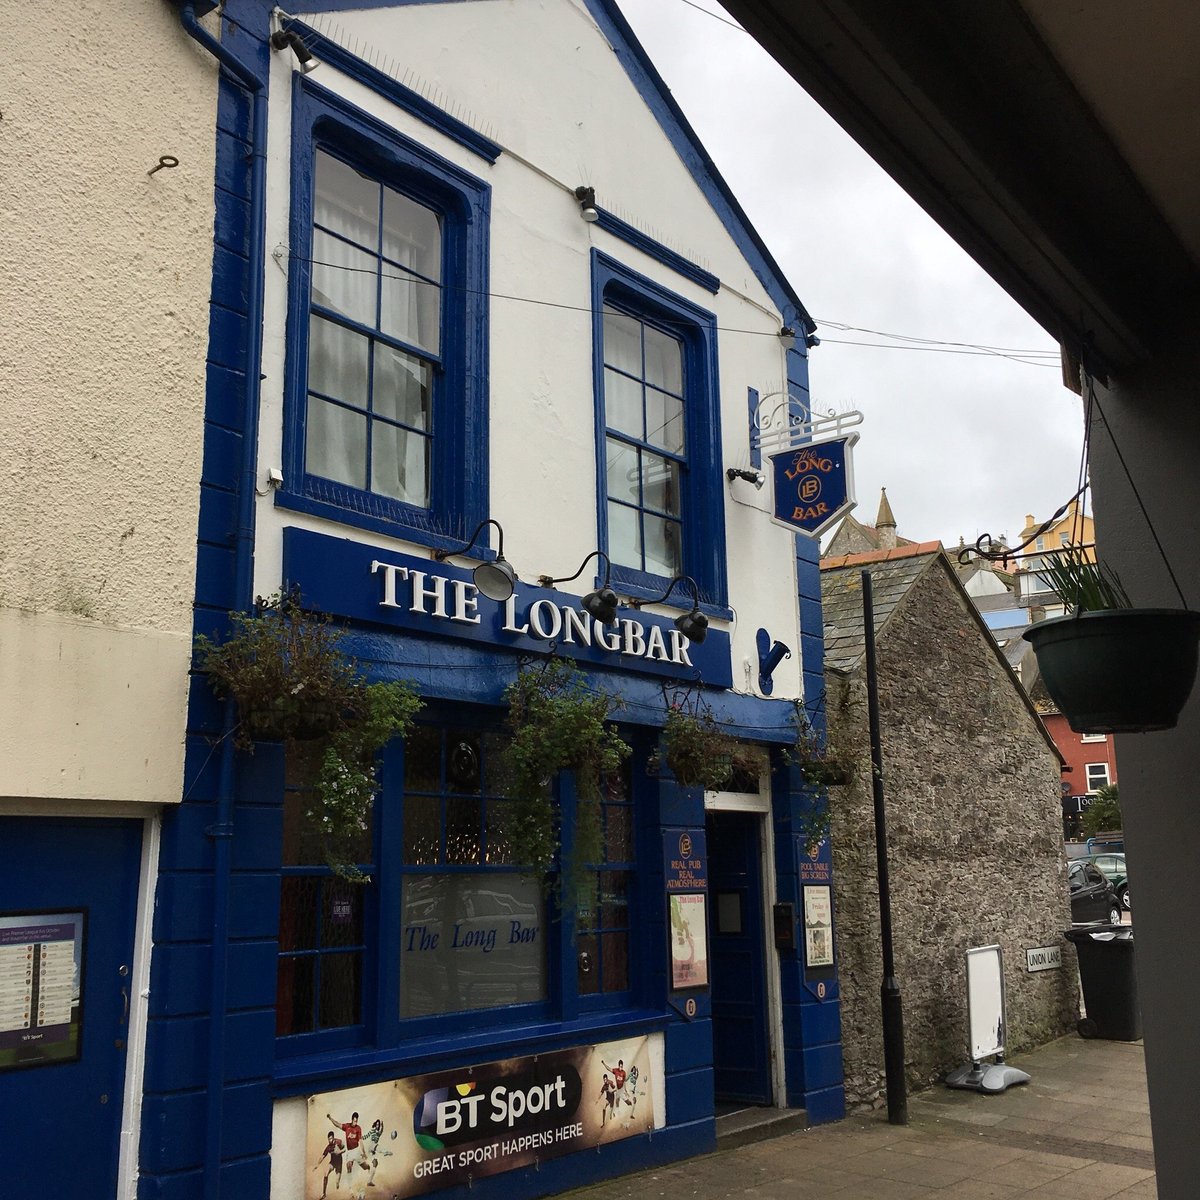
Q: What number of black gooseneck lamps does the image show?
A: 3